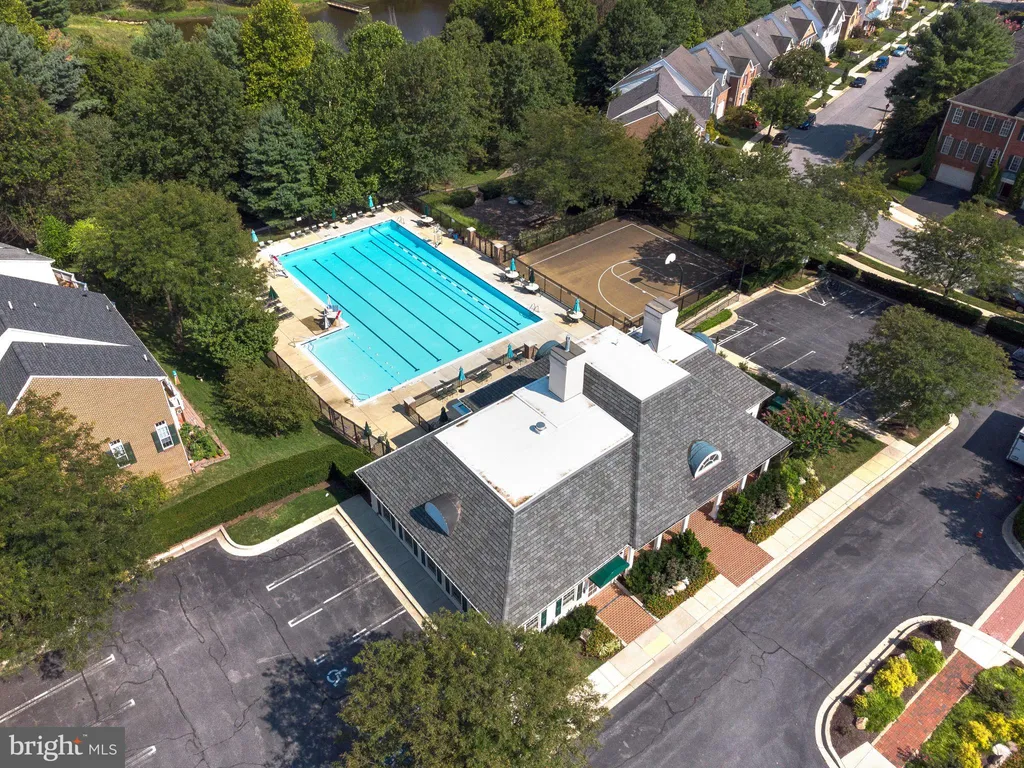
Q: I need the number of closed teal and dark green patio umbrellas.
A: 13